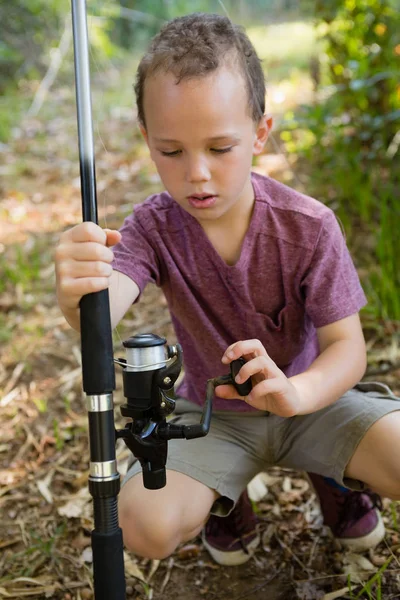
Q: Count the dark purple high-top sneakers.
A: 2